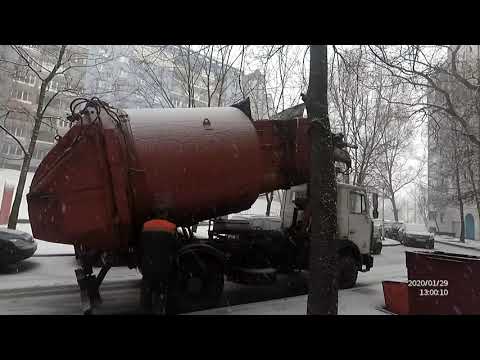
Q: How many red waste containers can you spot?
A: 2